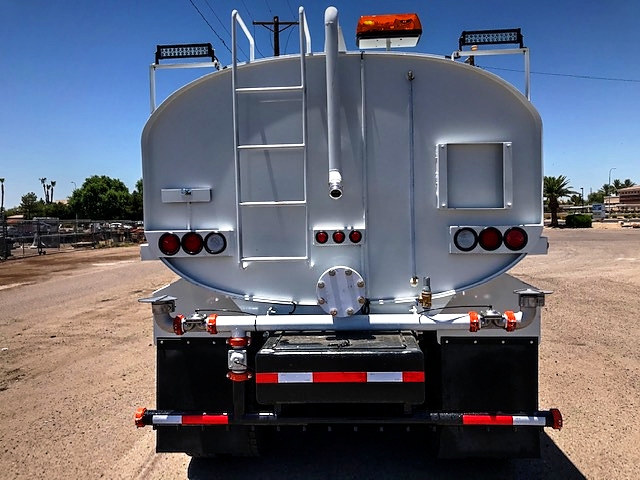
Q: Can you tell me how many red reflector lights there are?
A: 7